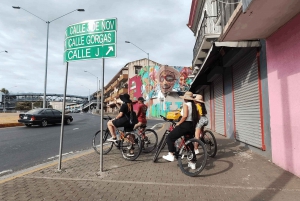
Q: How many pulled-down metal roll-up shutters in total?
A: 3